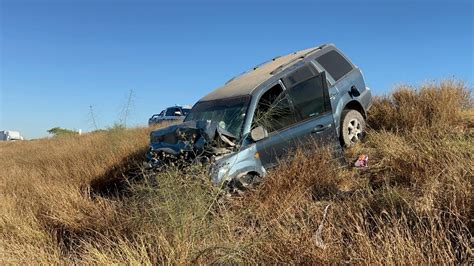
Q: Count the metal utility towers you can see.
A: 0